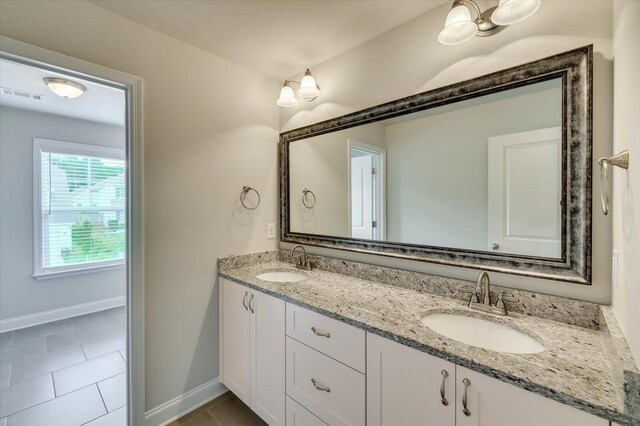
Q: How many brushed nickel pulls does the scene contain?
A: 6